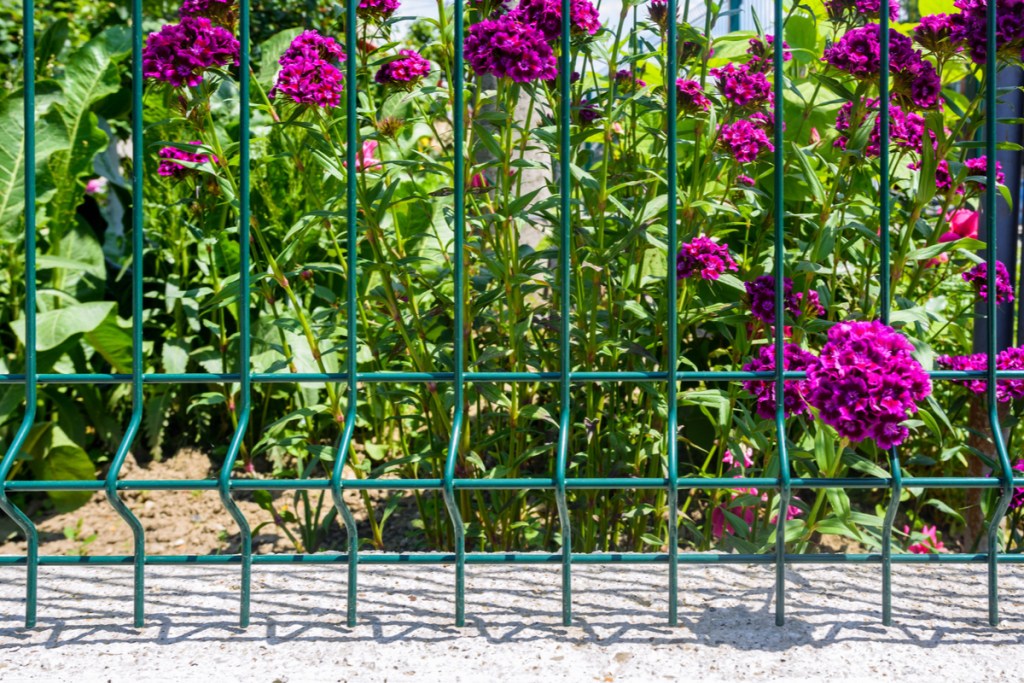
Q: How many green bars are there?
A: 13